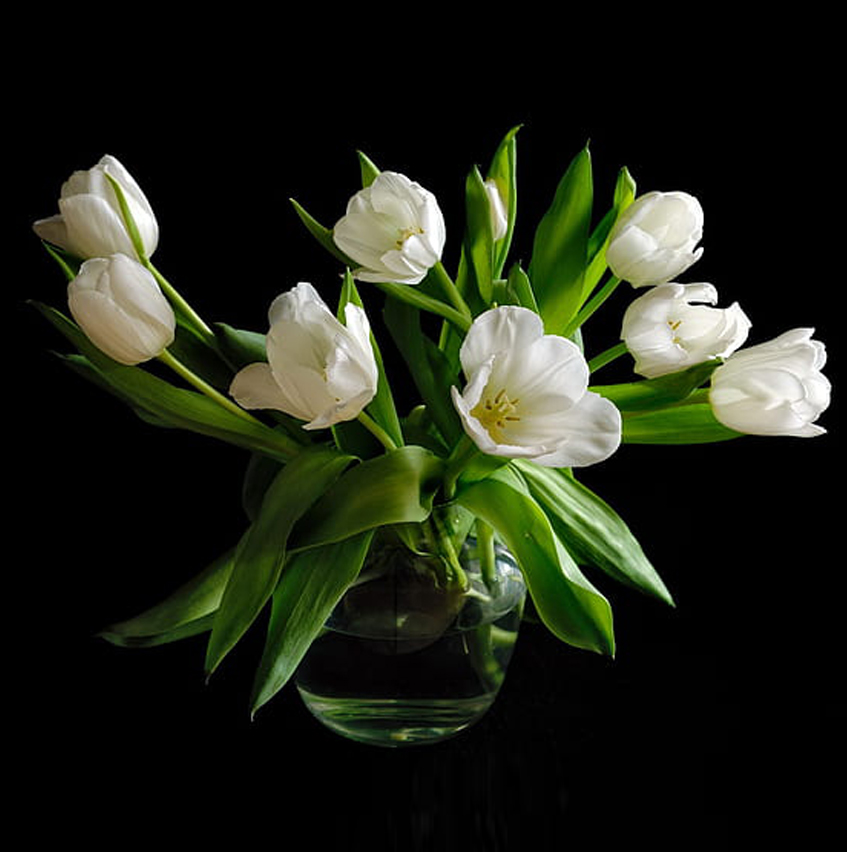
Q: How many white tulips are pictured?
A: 9